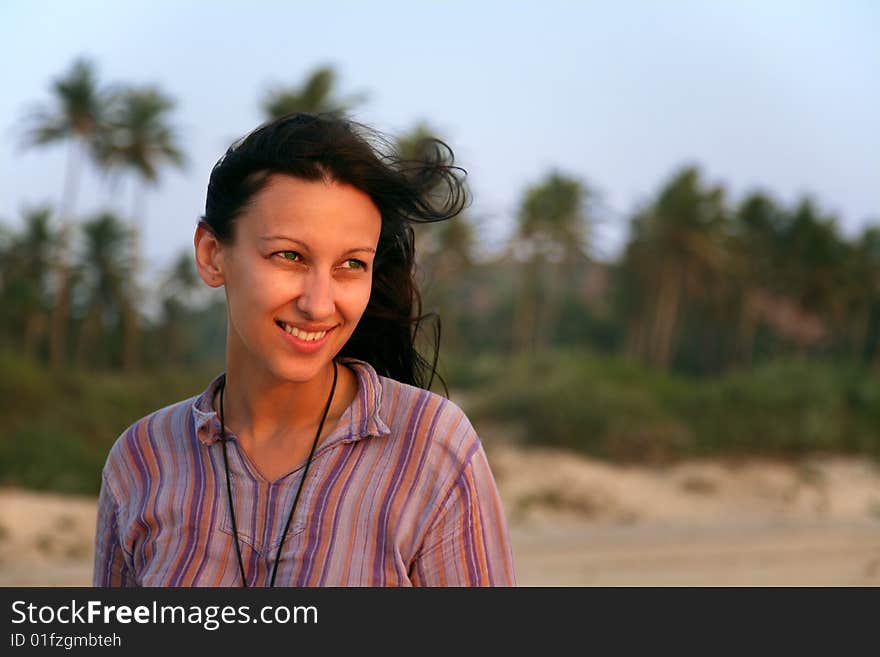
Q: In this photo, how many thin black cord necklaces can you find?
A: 1